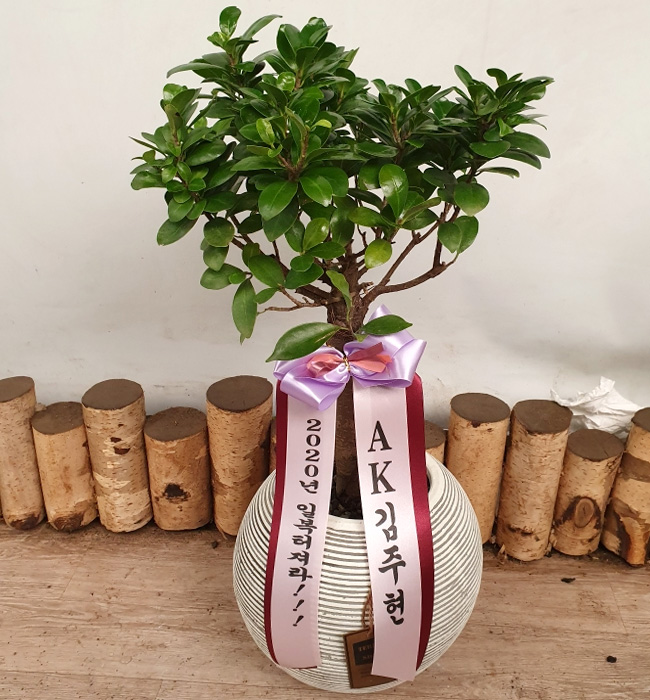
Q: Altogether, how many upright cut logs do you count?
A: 11